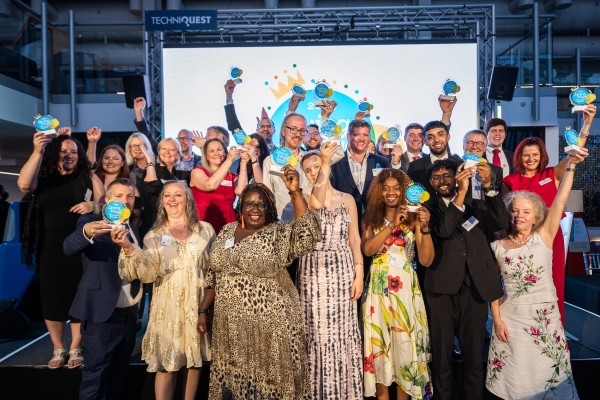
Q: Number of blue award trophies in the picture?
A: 15